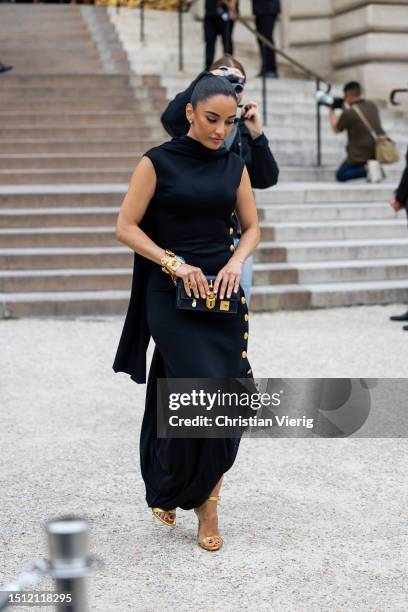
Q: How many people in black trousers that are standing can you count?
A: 2